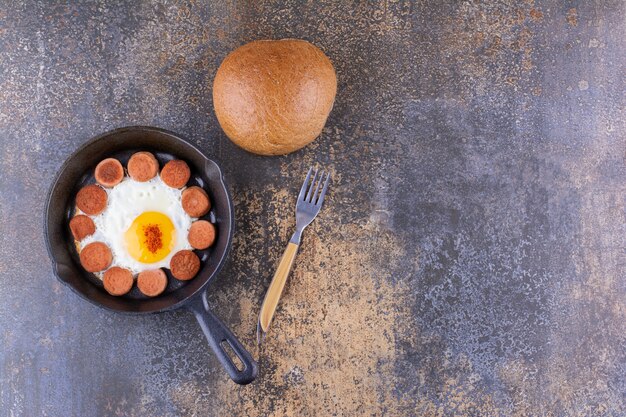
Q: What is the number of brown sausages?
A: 11